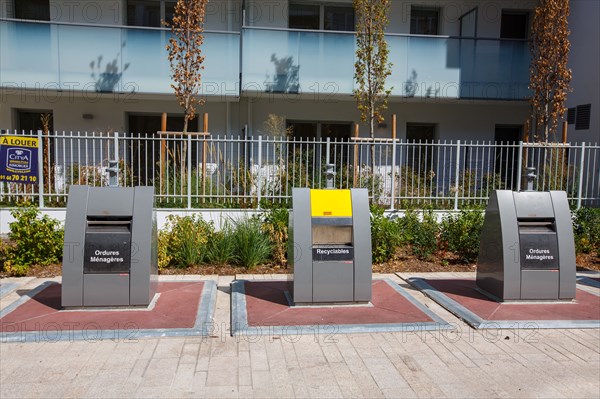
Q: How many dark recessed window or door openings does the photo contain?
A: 10